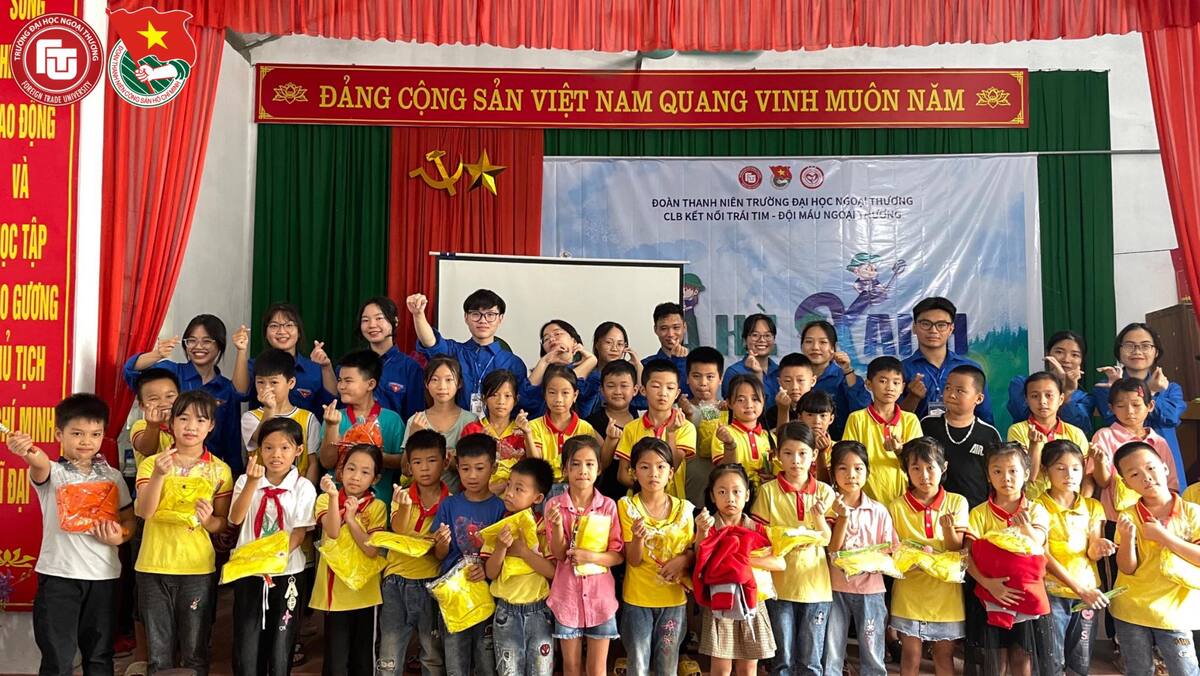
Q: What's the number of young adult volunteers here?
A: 12